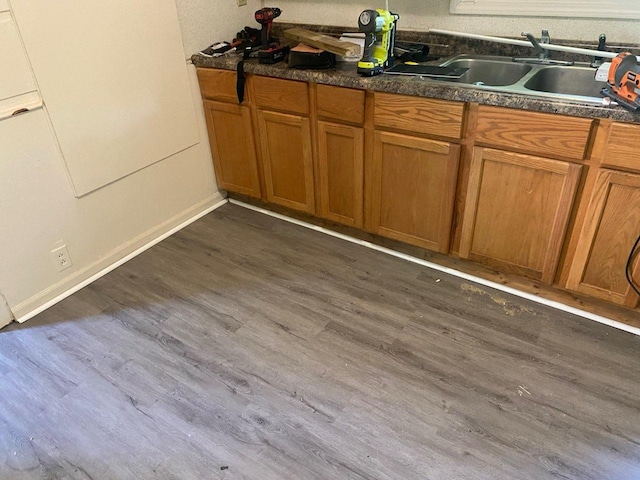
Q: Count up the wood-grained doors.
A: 6